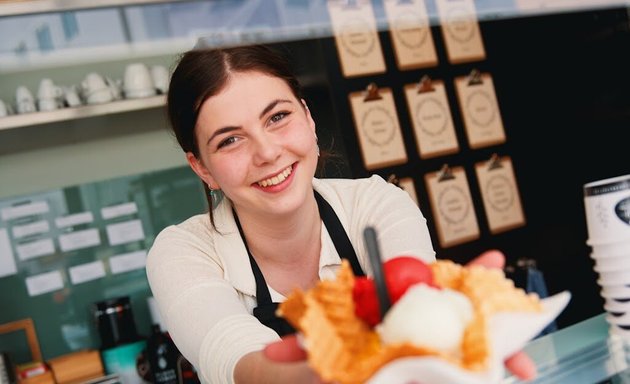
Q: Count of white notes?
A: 11